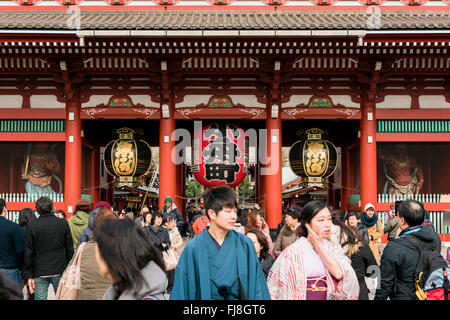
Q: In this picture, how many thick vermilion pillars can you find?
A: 4